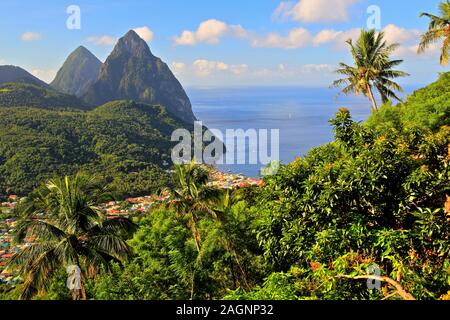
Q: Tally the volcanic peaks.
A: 2